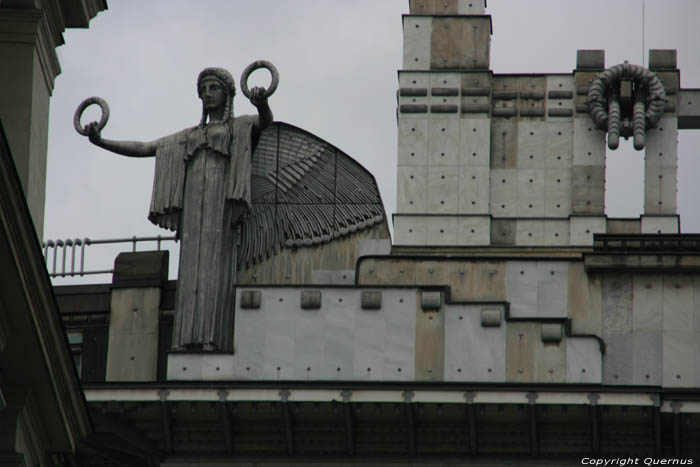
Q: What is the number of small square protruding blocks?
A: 6